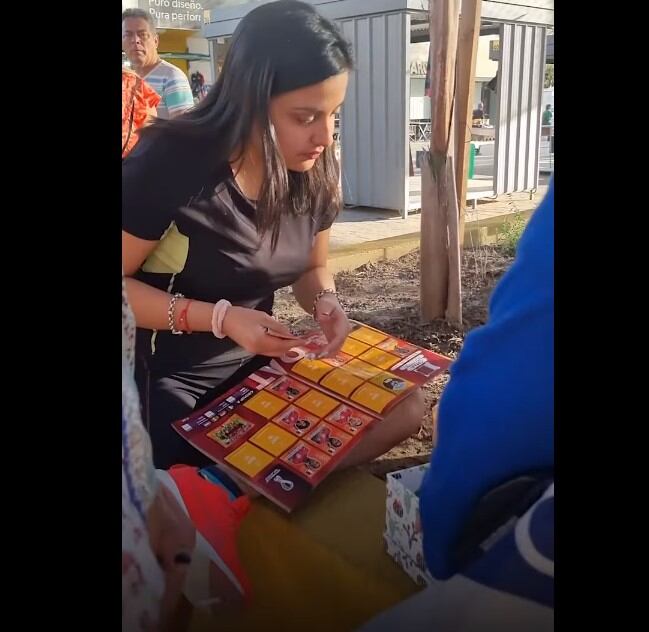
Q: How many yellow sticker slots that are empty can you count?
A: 11